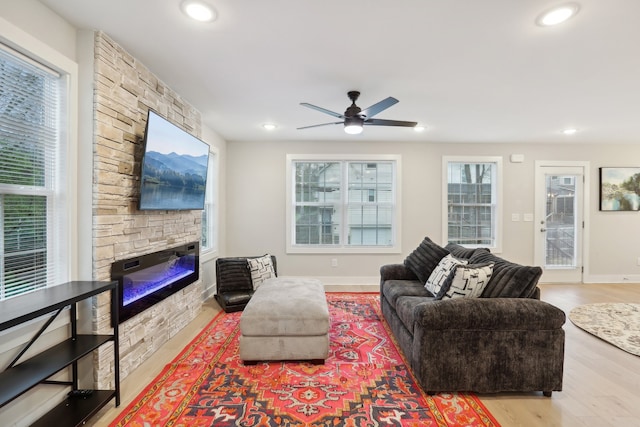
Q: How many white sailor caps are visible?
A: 0